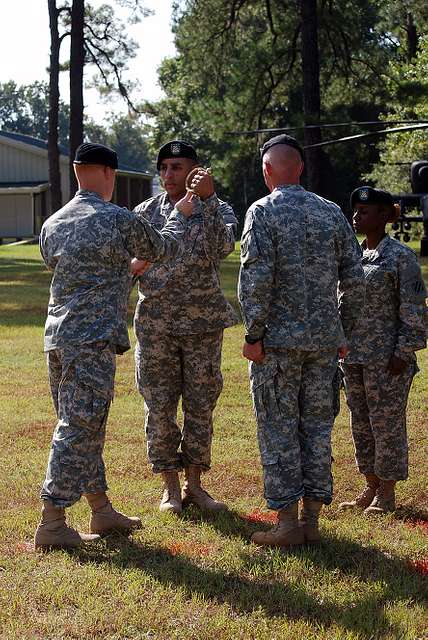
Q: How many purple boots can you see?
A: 0